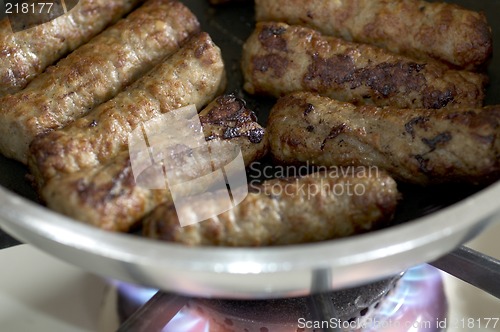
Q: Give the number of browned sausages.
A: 8